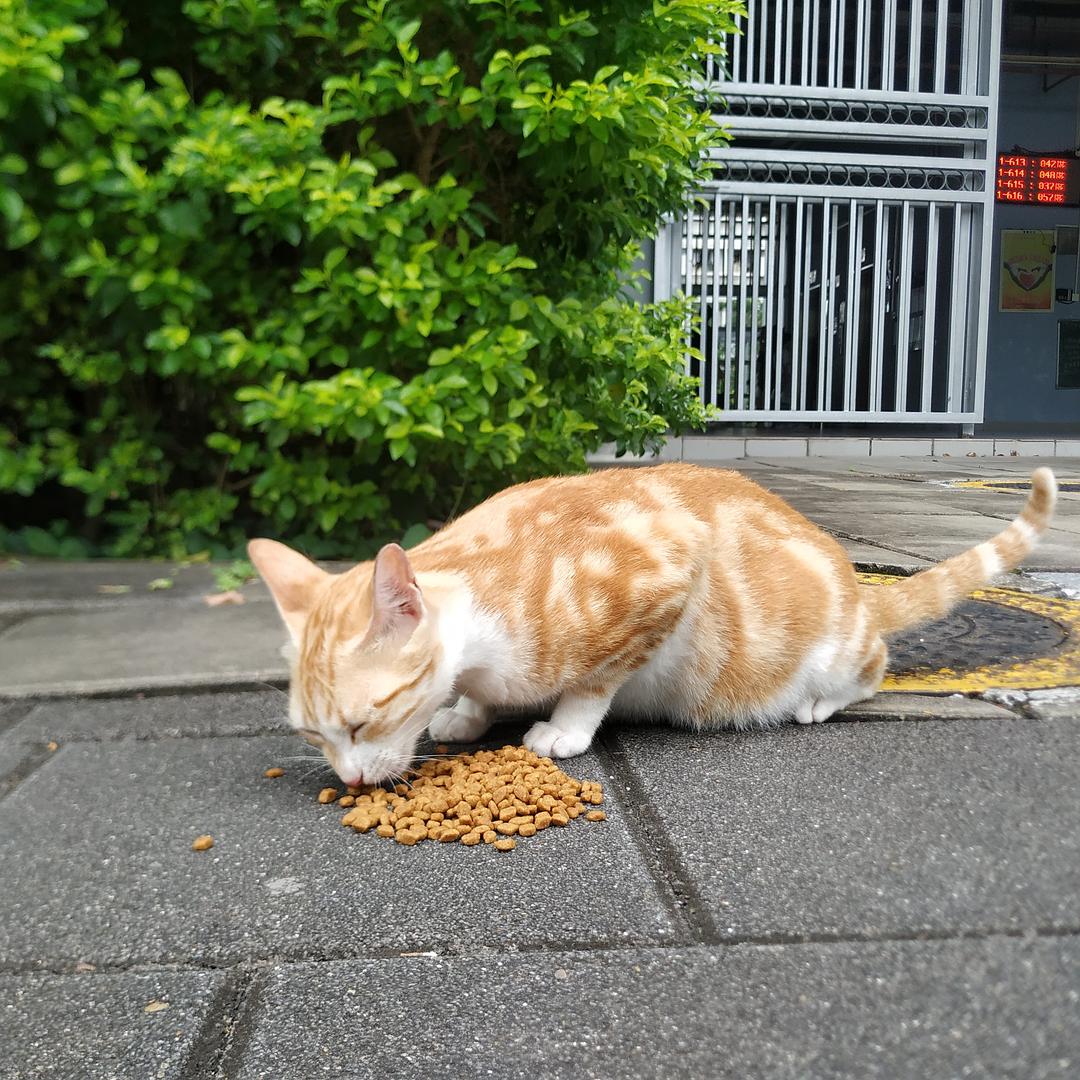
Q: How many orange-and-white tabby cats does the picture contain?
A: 1